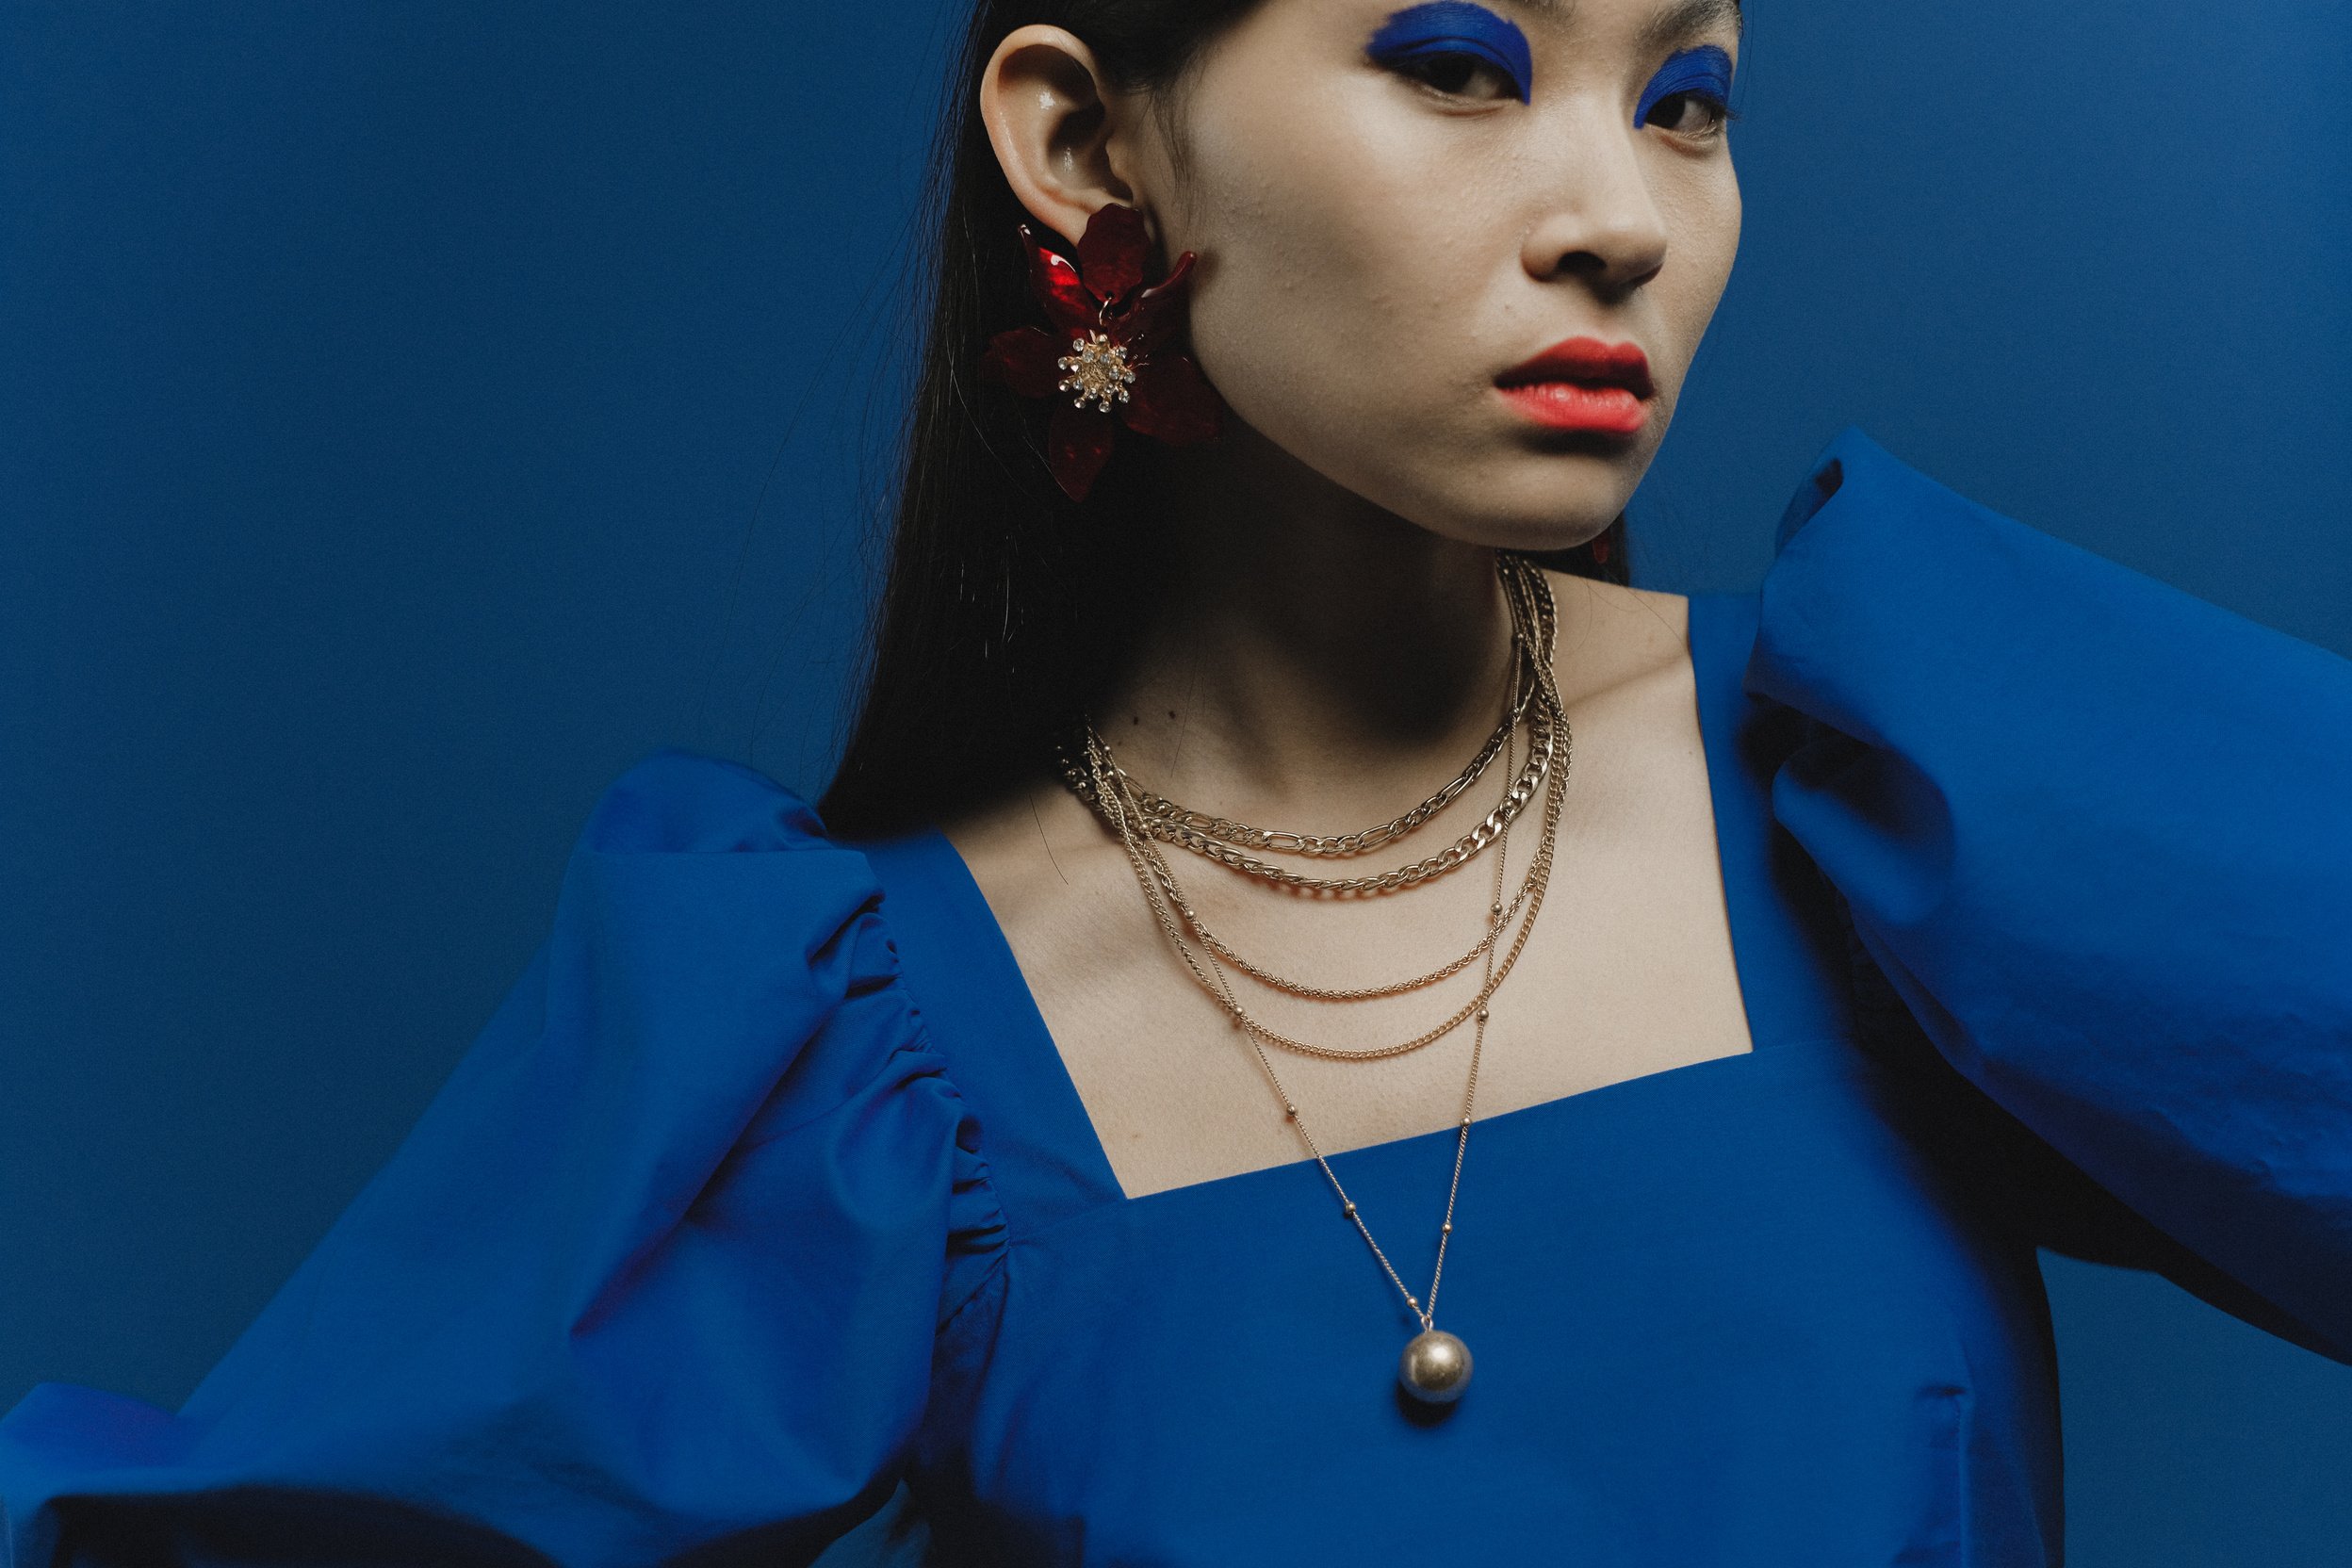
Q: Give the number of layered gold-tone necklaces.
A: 5